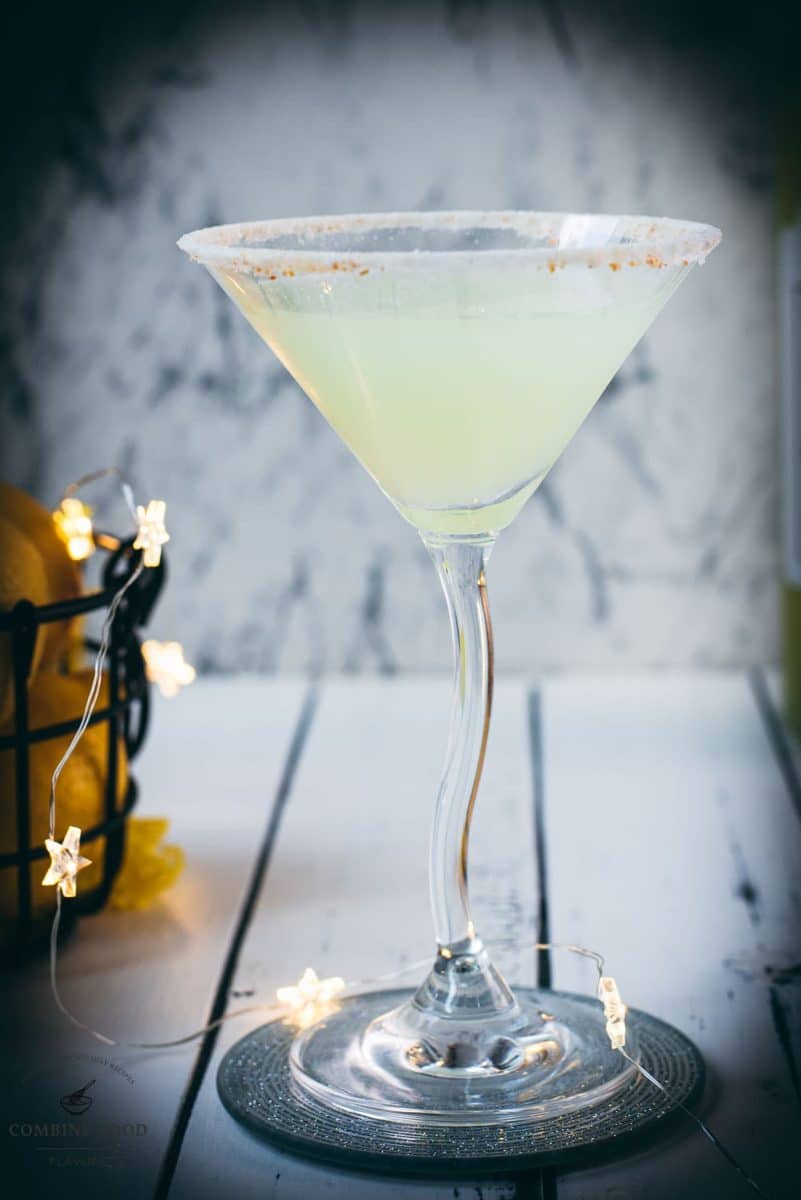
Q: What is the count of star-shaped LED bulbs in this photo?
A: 6